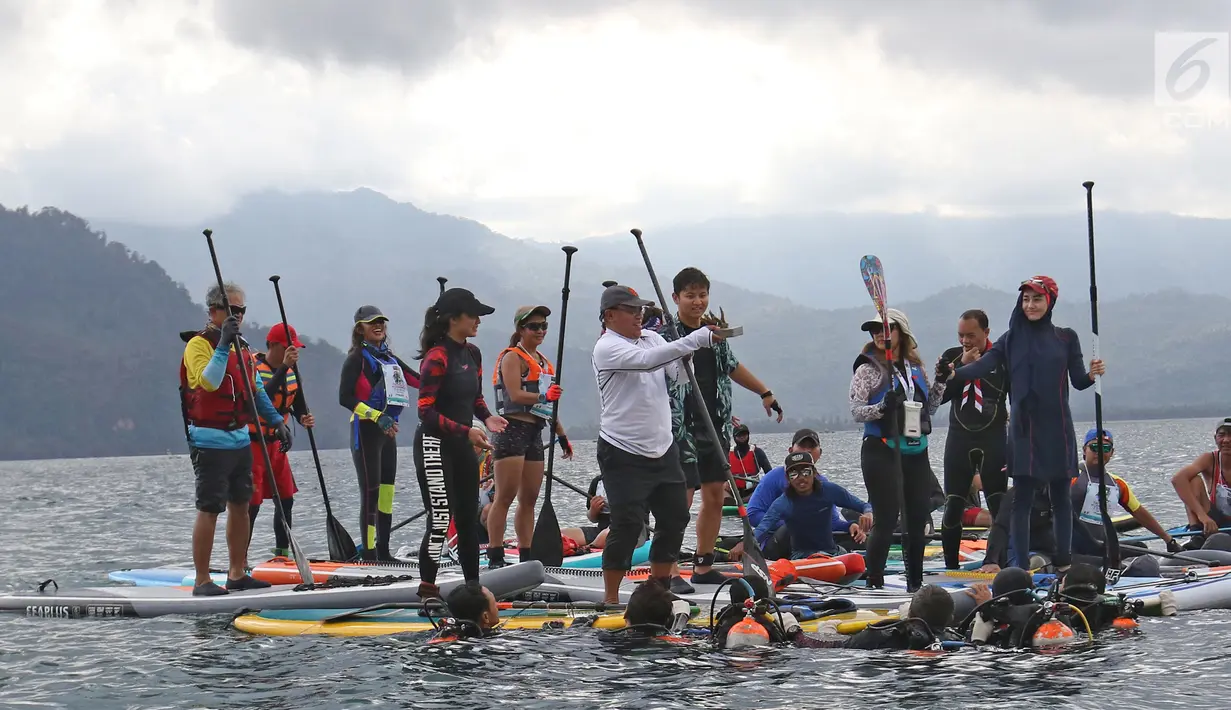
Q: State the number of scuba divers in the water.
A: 6